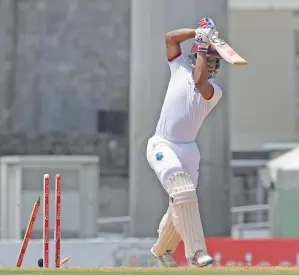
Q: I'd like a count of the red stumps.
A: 3